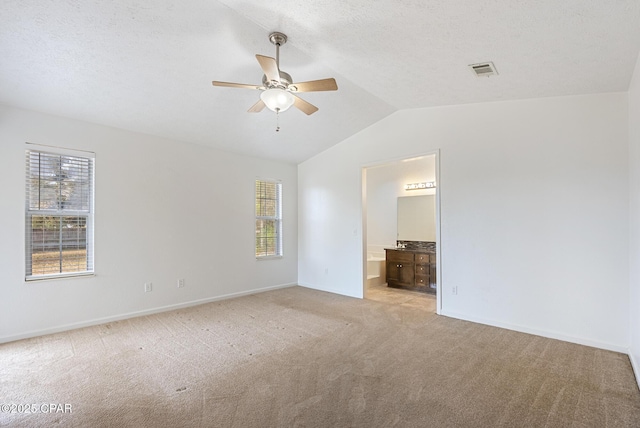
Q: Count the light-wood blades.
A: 5